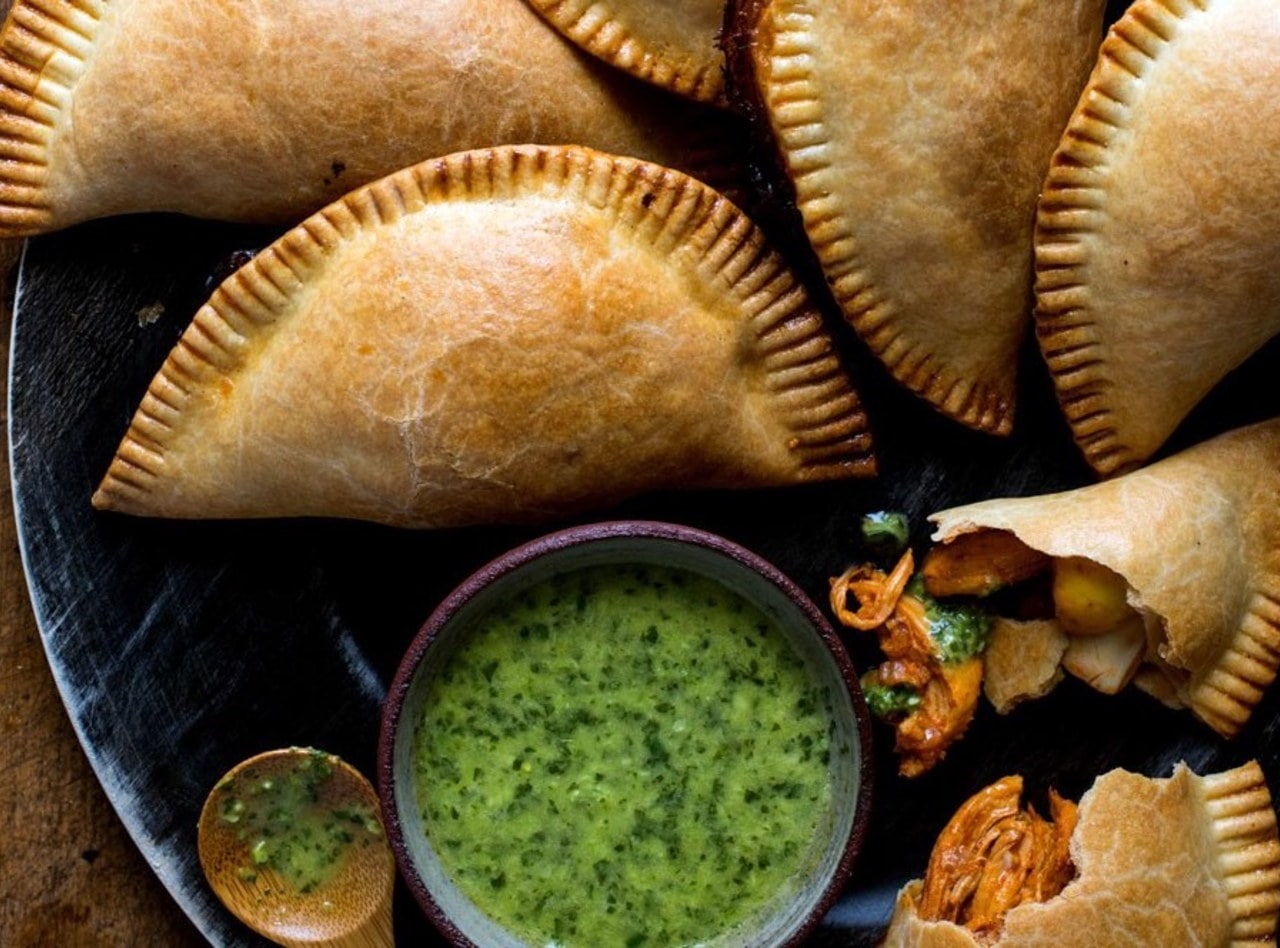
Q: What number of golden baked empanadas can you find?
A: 7